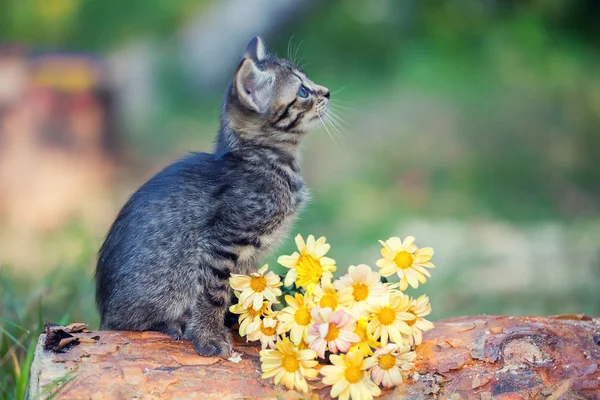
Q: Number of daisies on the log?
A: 15